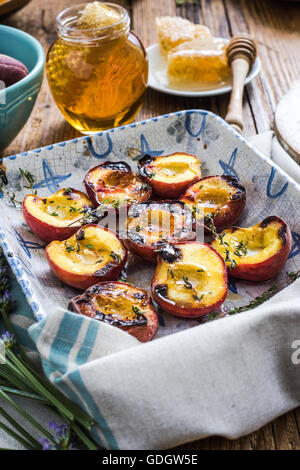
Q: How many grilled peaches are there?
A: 9